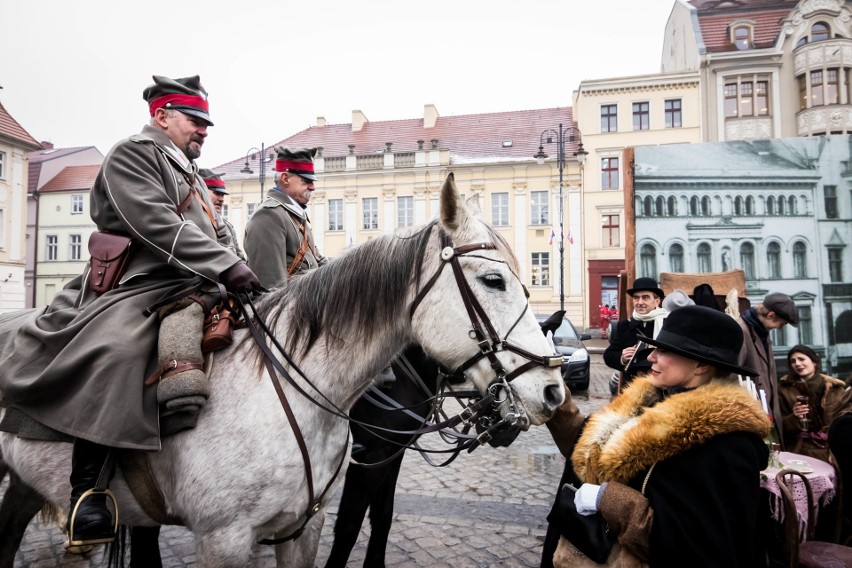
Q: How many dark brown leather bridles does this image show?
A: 1